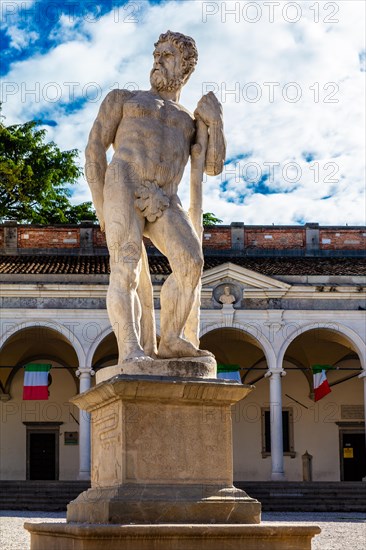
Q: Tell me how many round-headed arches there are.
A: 4